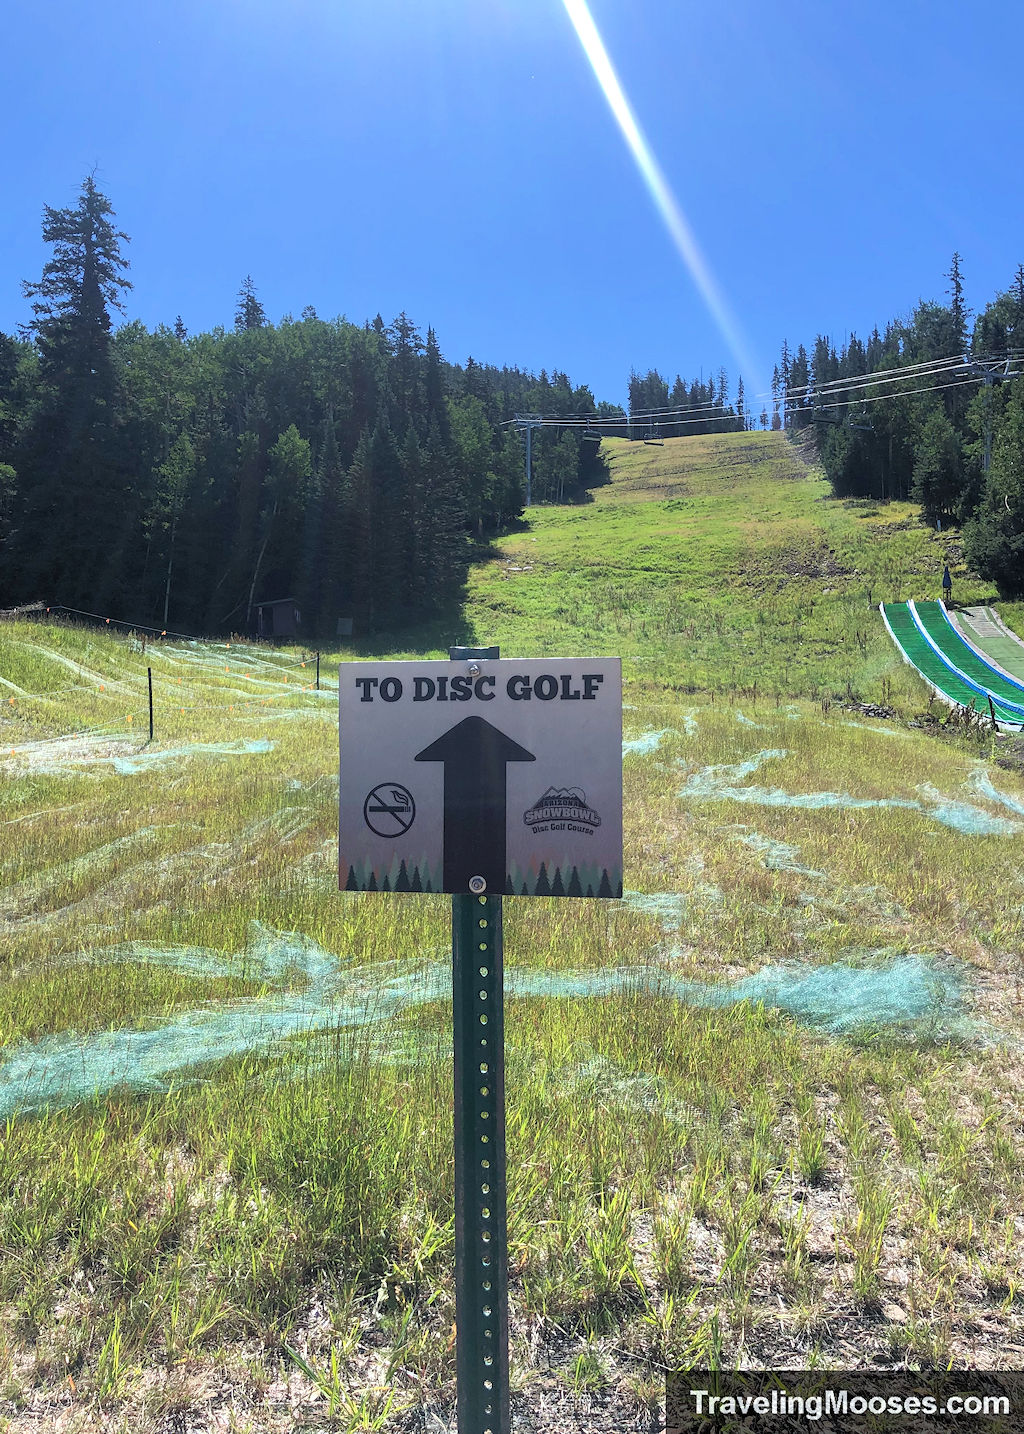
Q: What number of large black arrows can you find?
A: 1